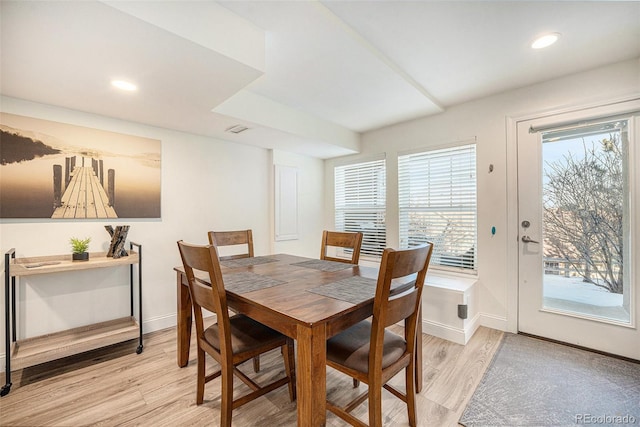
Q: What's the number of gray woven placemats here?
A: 4